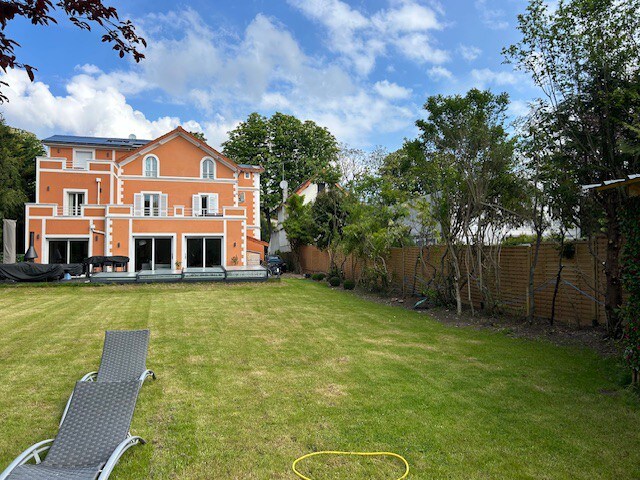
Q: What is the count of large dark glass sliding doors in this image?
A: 3